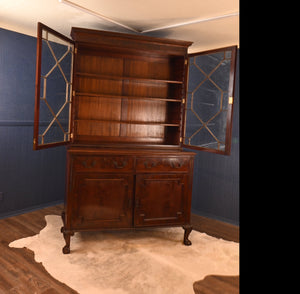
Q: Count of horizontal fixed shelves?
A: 3